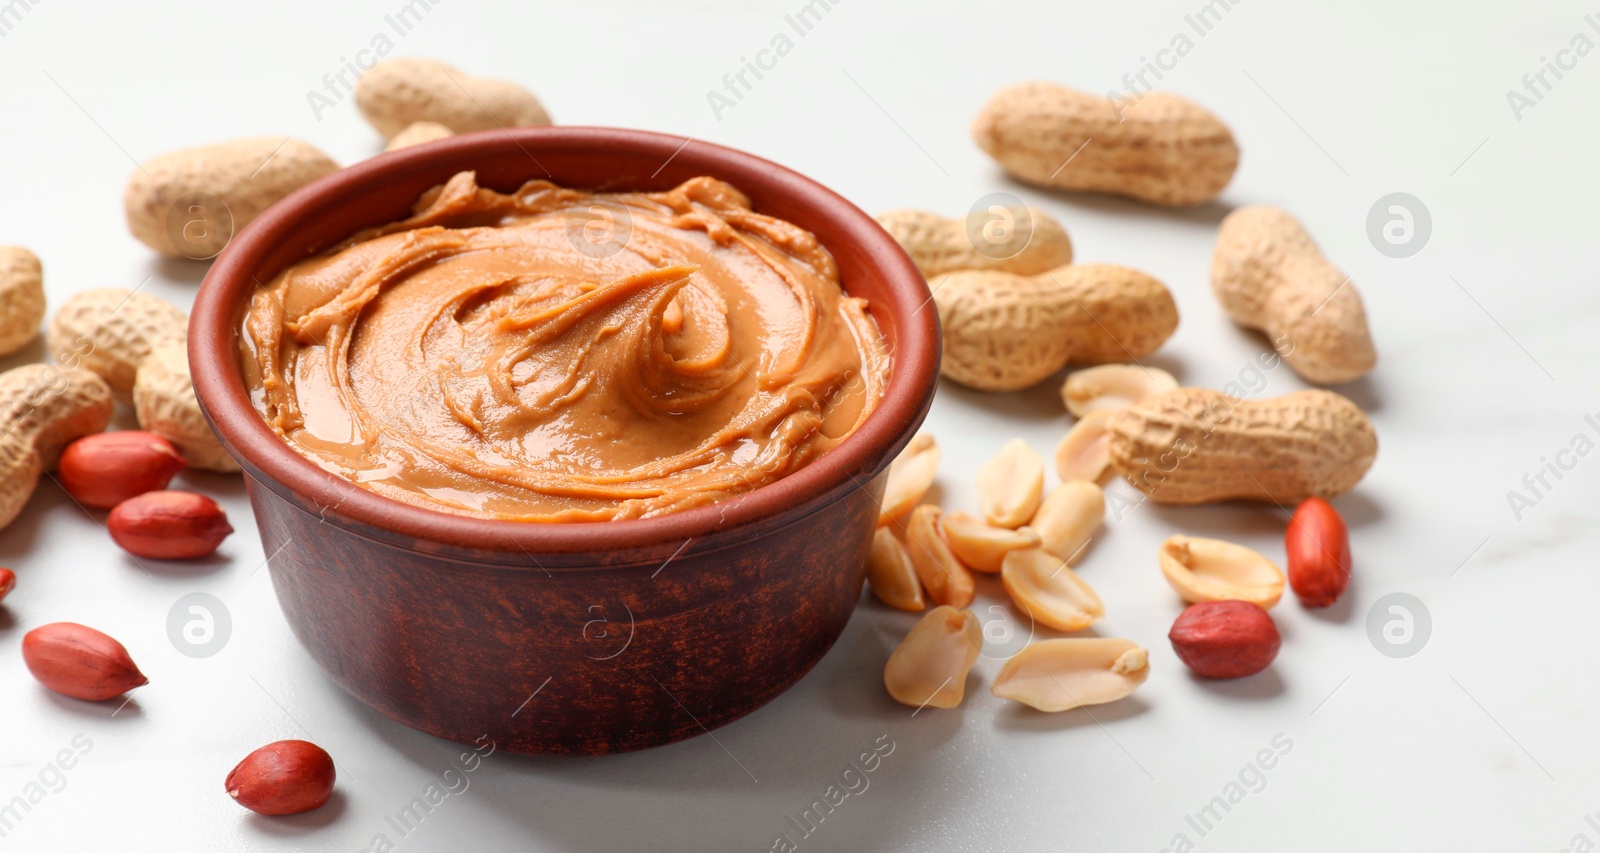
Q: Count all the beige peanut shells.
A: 12